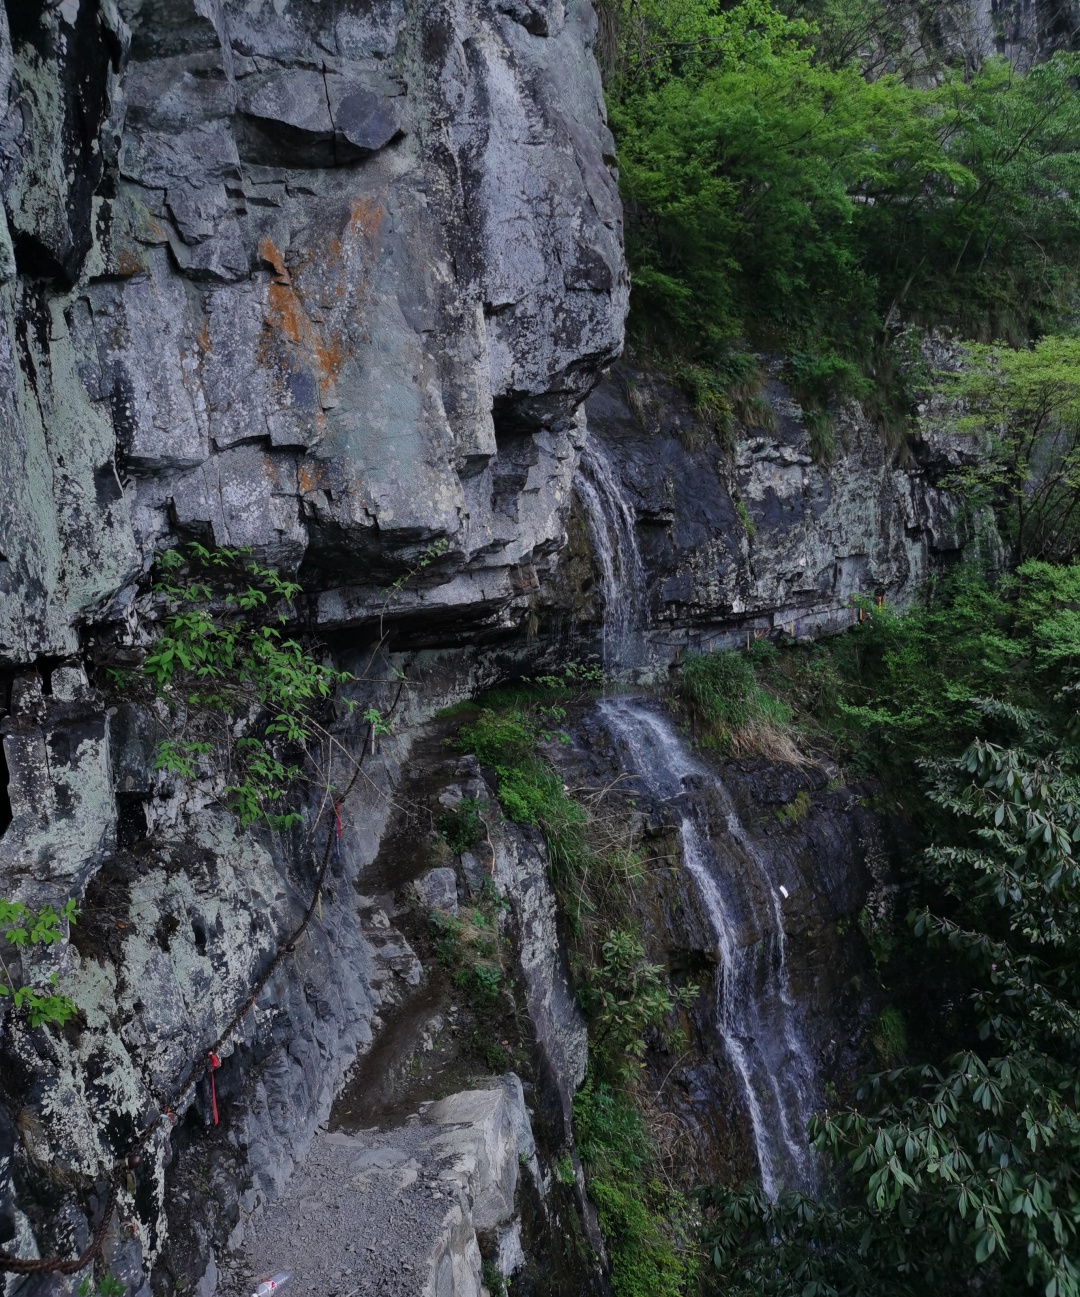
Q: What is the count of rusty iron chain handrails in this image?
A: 1